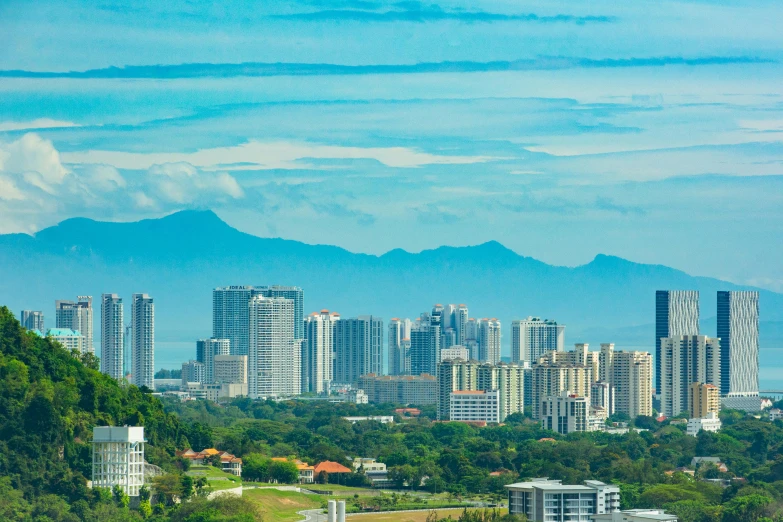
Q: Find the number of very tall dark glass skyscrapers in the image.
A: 2